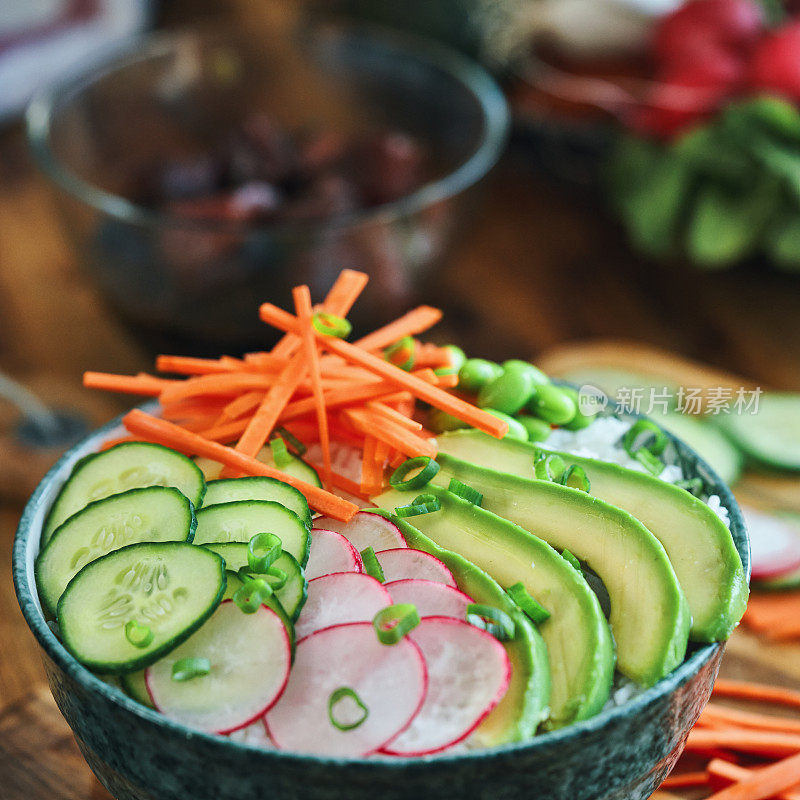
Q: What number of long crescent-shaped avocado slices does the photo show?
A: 4